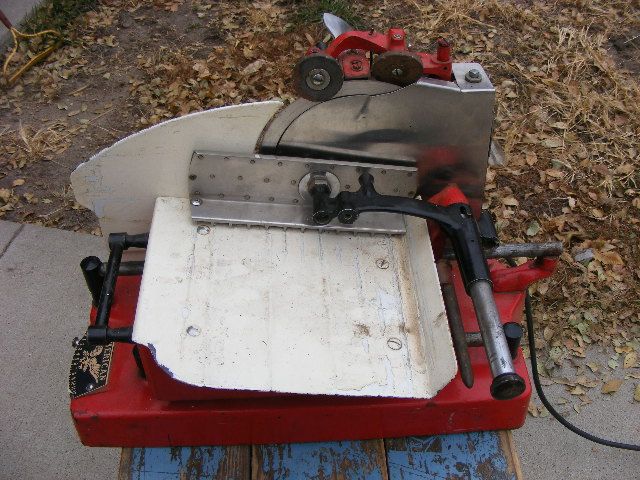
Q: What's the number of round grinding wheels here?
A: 2